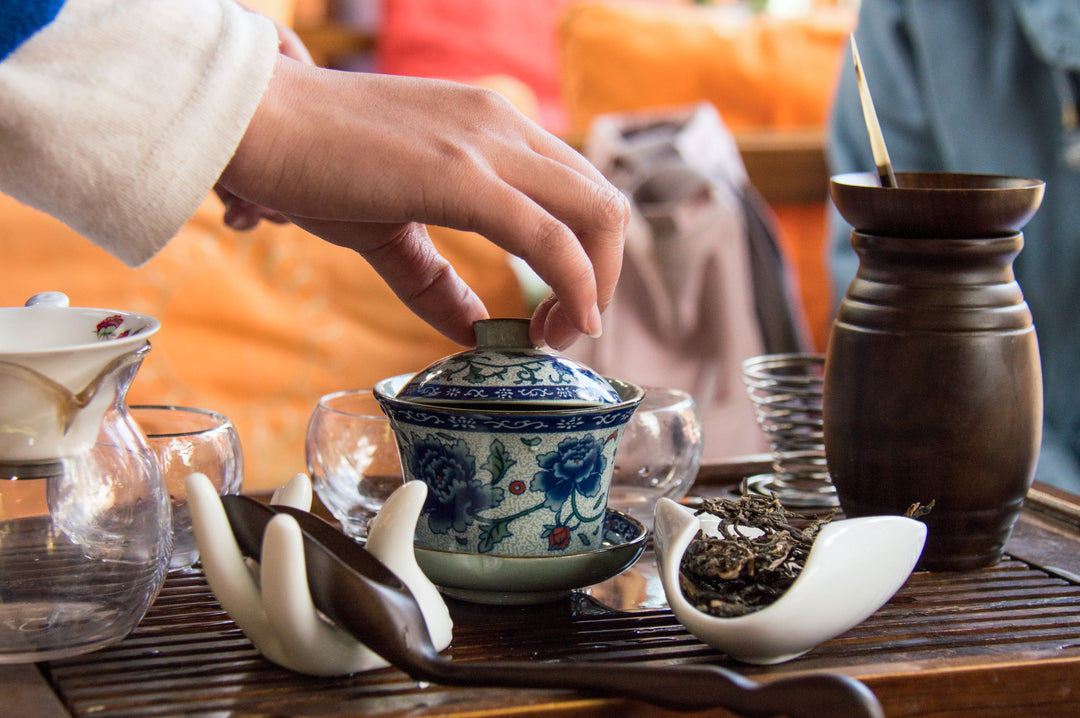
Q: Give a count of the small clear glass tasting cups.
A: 3